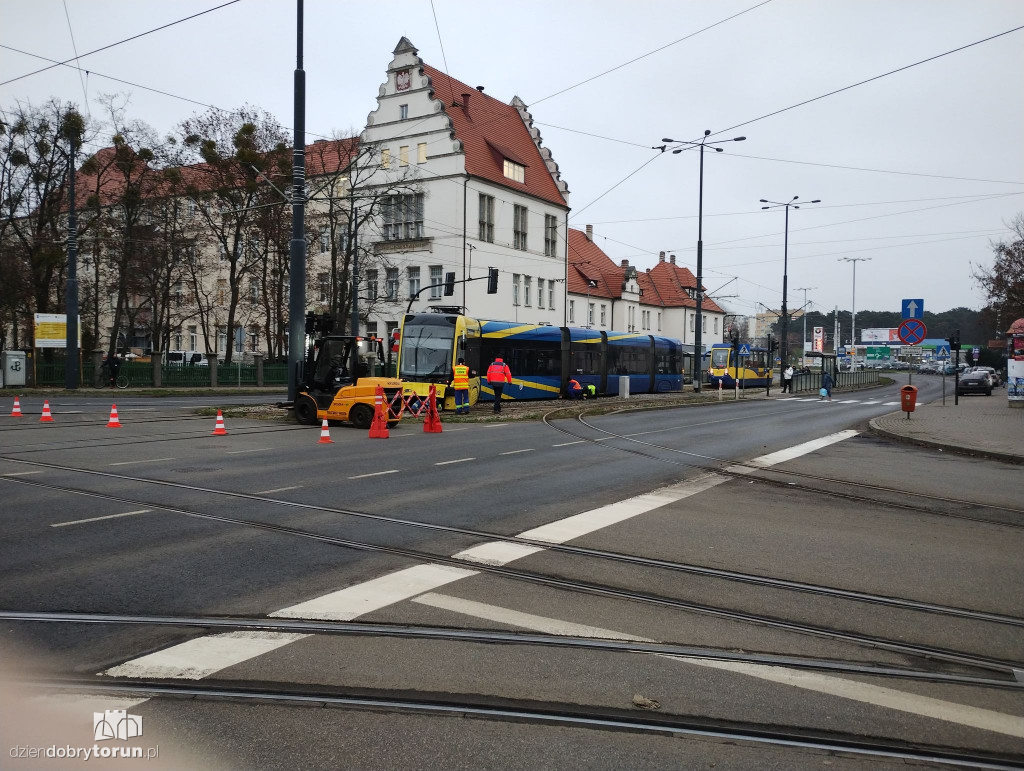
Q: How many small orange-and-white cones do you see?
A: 5